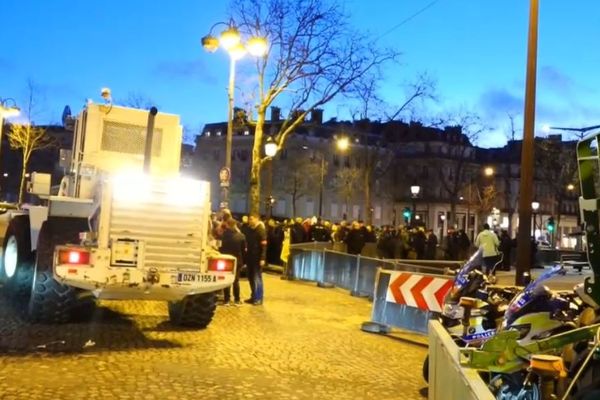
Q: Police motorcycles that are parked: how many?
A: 2